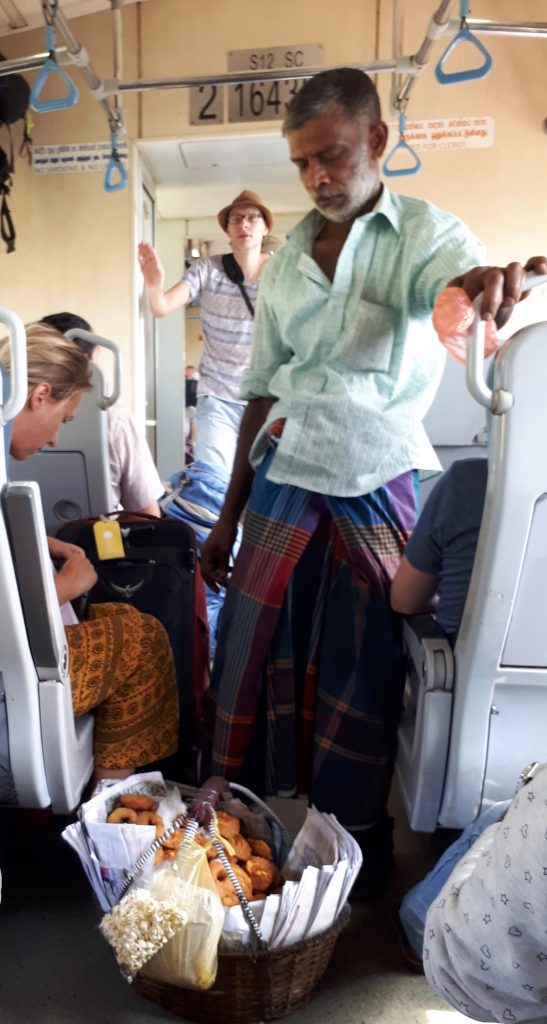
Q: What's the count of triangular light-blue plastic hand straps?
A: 4